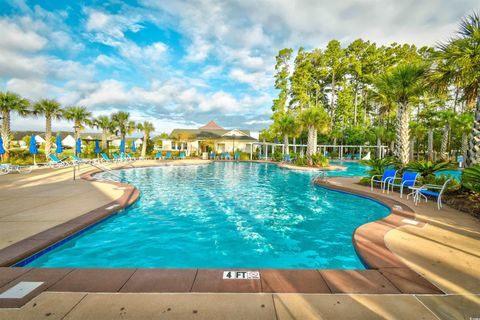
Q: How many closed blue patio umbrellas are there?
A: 7